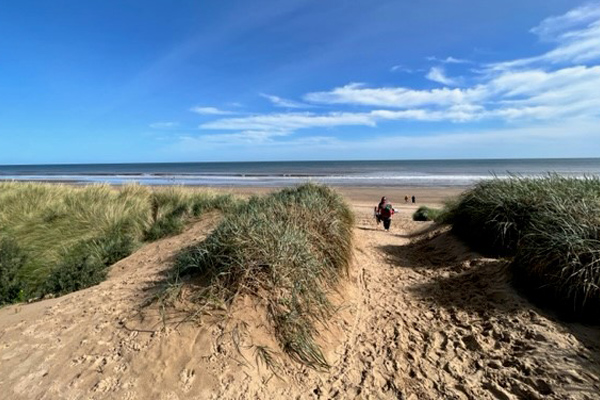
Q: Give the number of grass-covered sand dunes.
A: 3